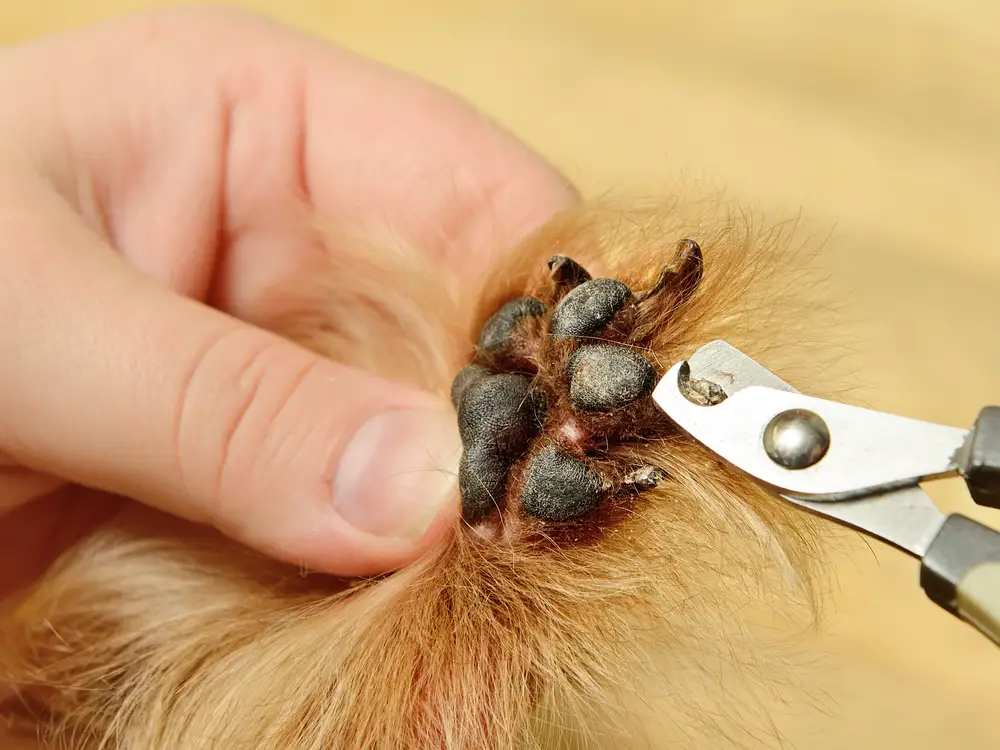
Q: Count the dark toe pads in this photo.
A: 4